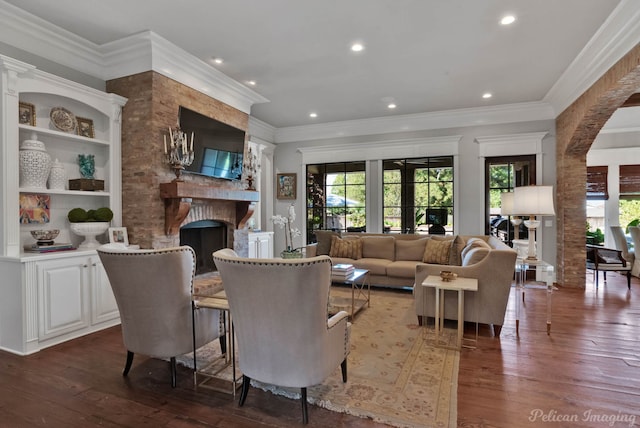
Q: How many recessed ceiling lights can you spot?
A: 7